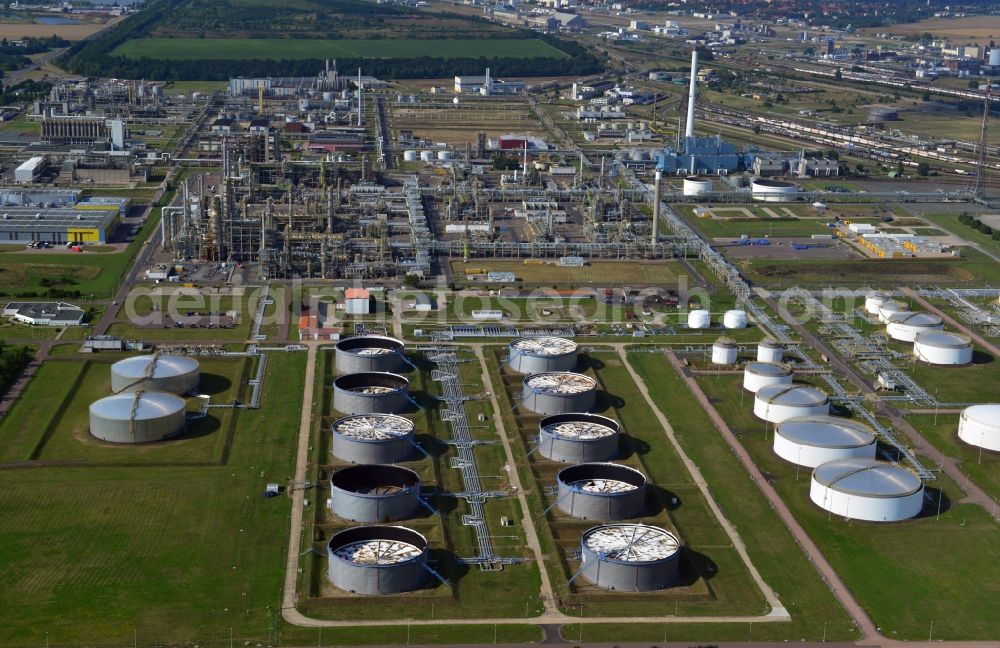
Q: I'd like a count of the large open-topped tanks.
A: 10